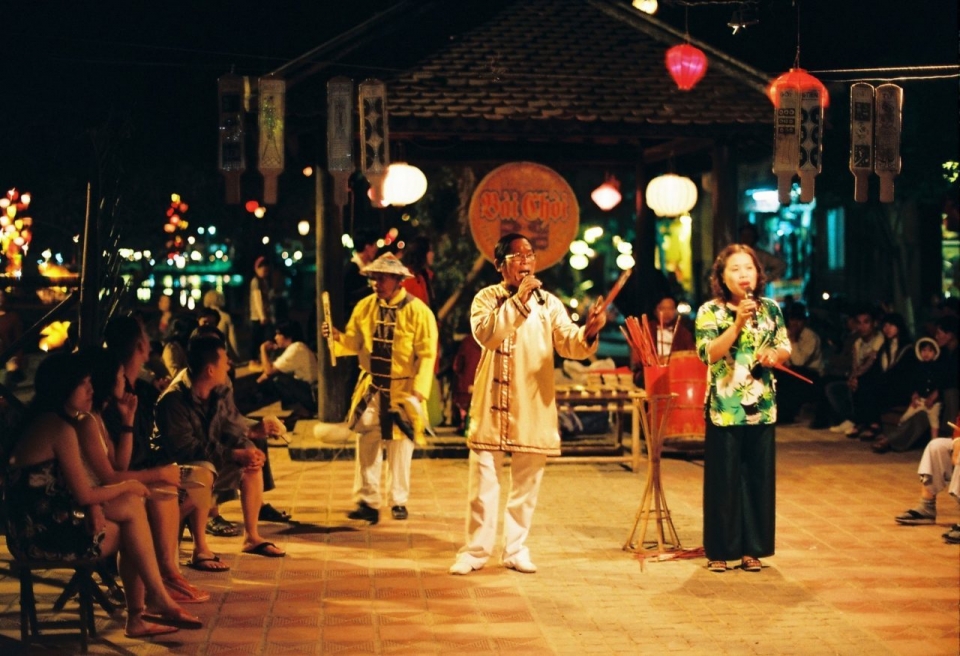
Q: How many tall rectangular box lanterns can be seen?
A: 8